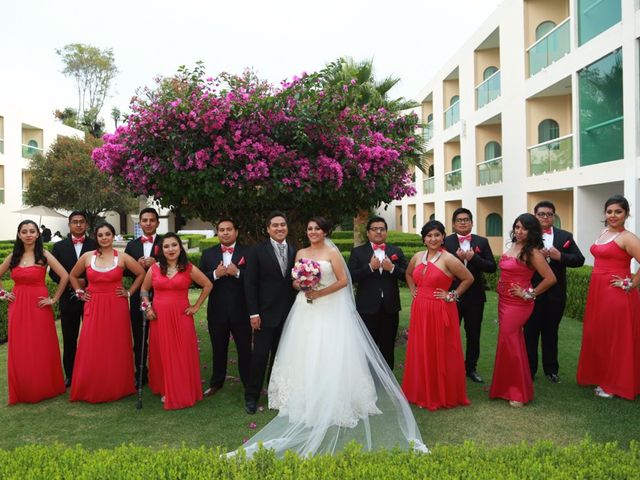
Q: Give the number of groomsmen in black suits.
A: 6